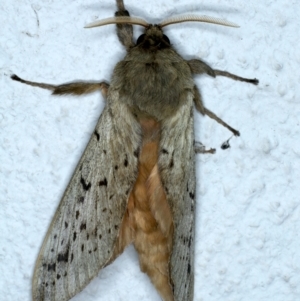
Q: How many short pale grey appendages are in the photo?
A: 2